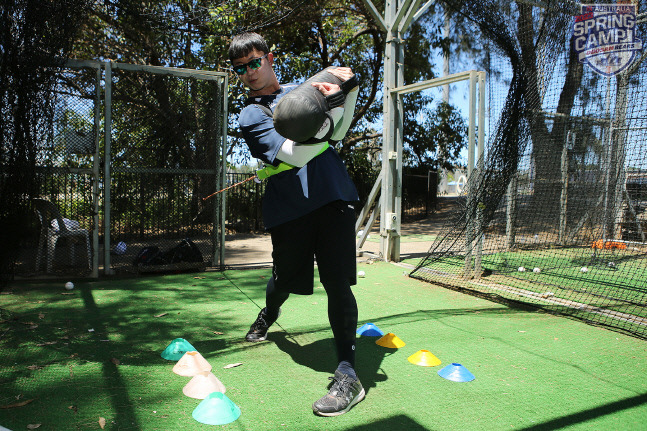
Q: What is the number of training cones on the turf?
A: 8